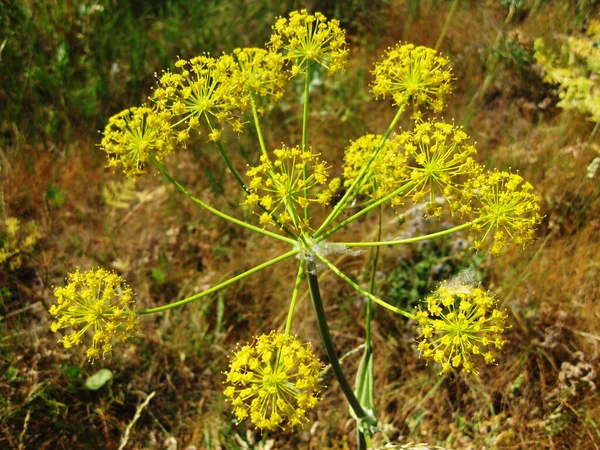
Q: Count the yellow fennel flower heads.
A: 12